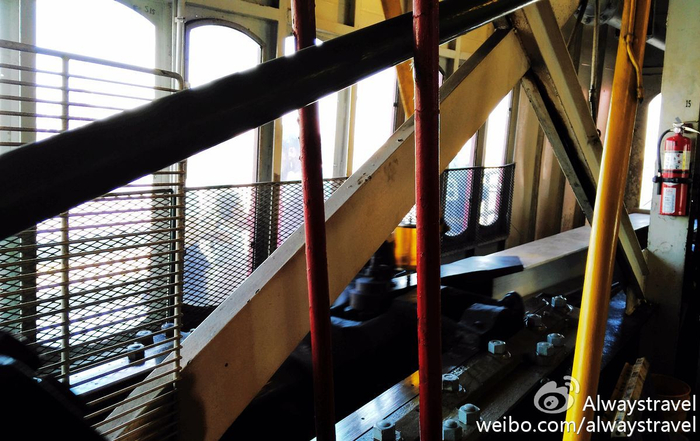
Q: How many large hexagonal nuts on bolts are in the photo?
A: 12